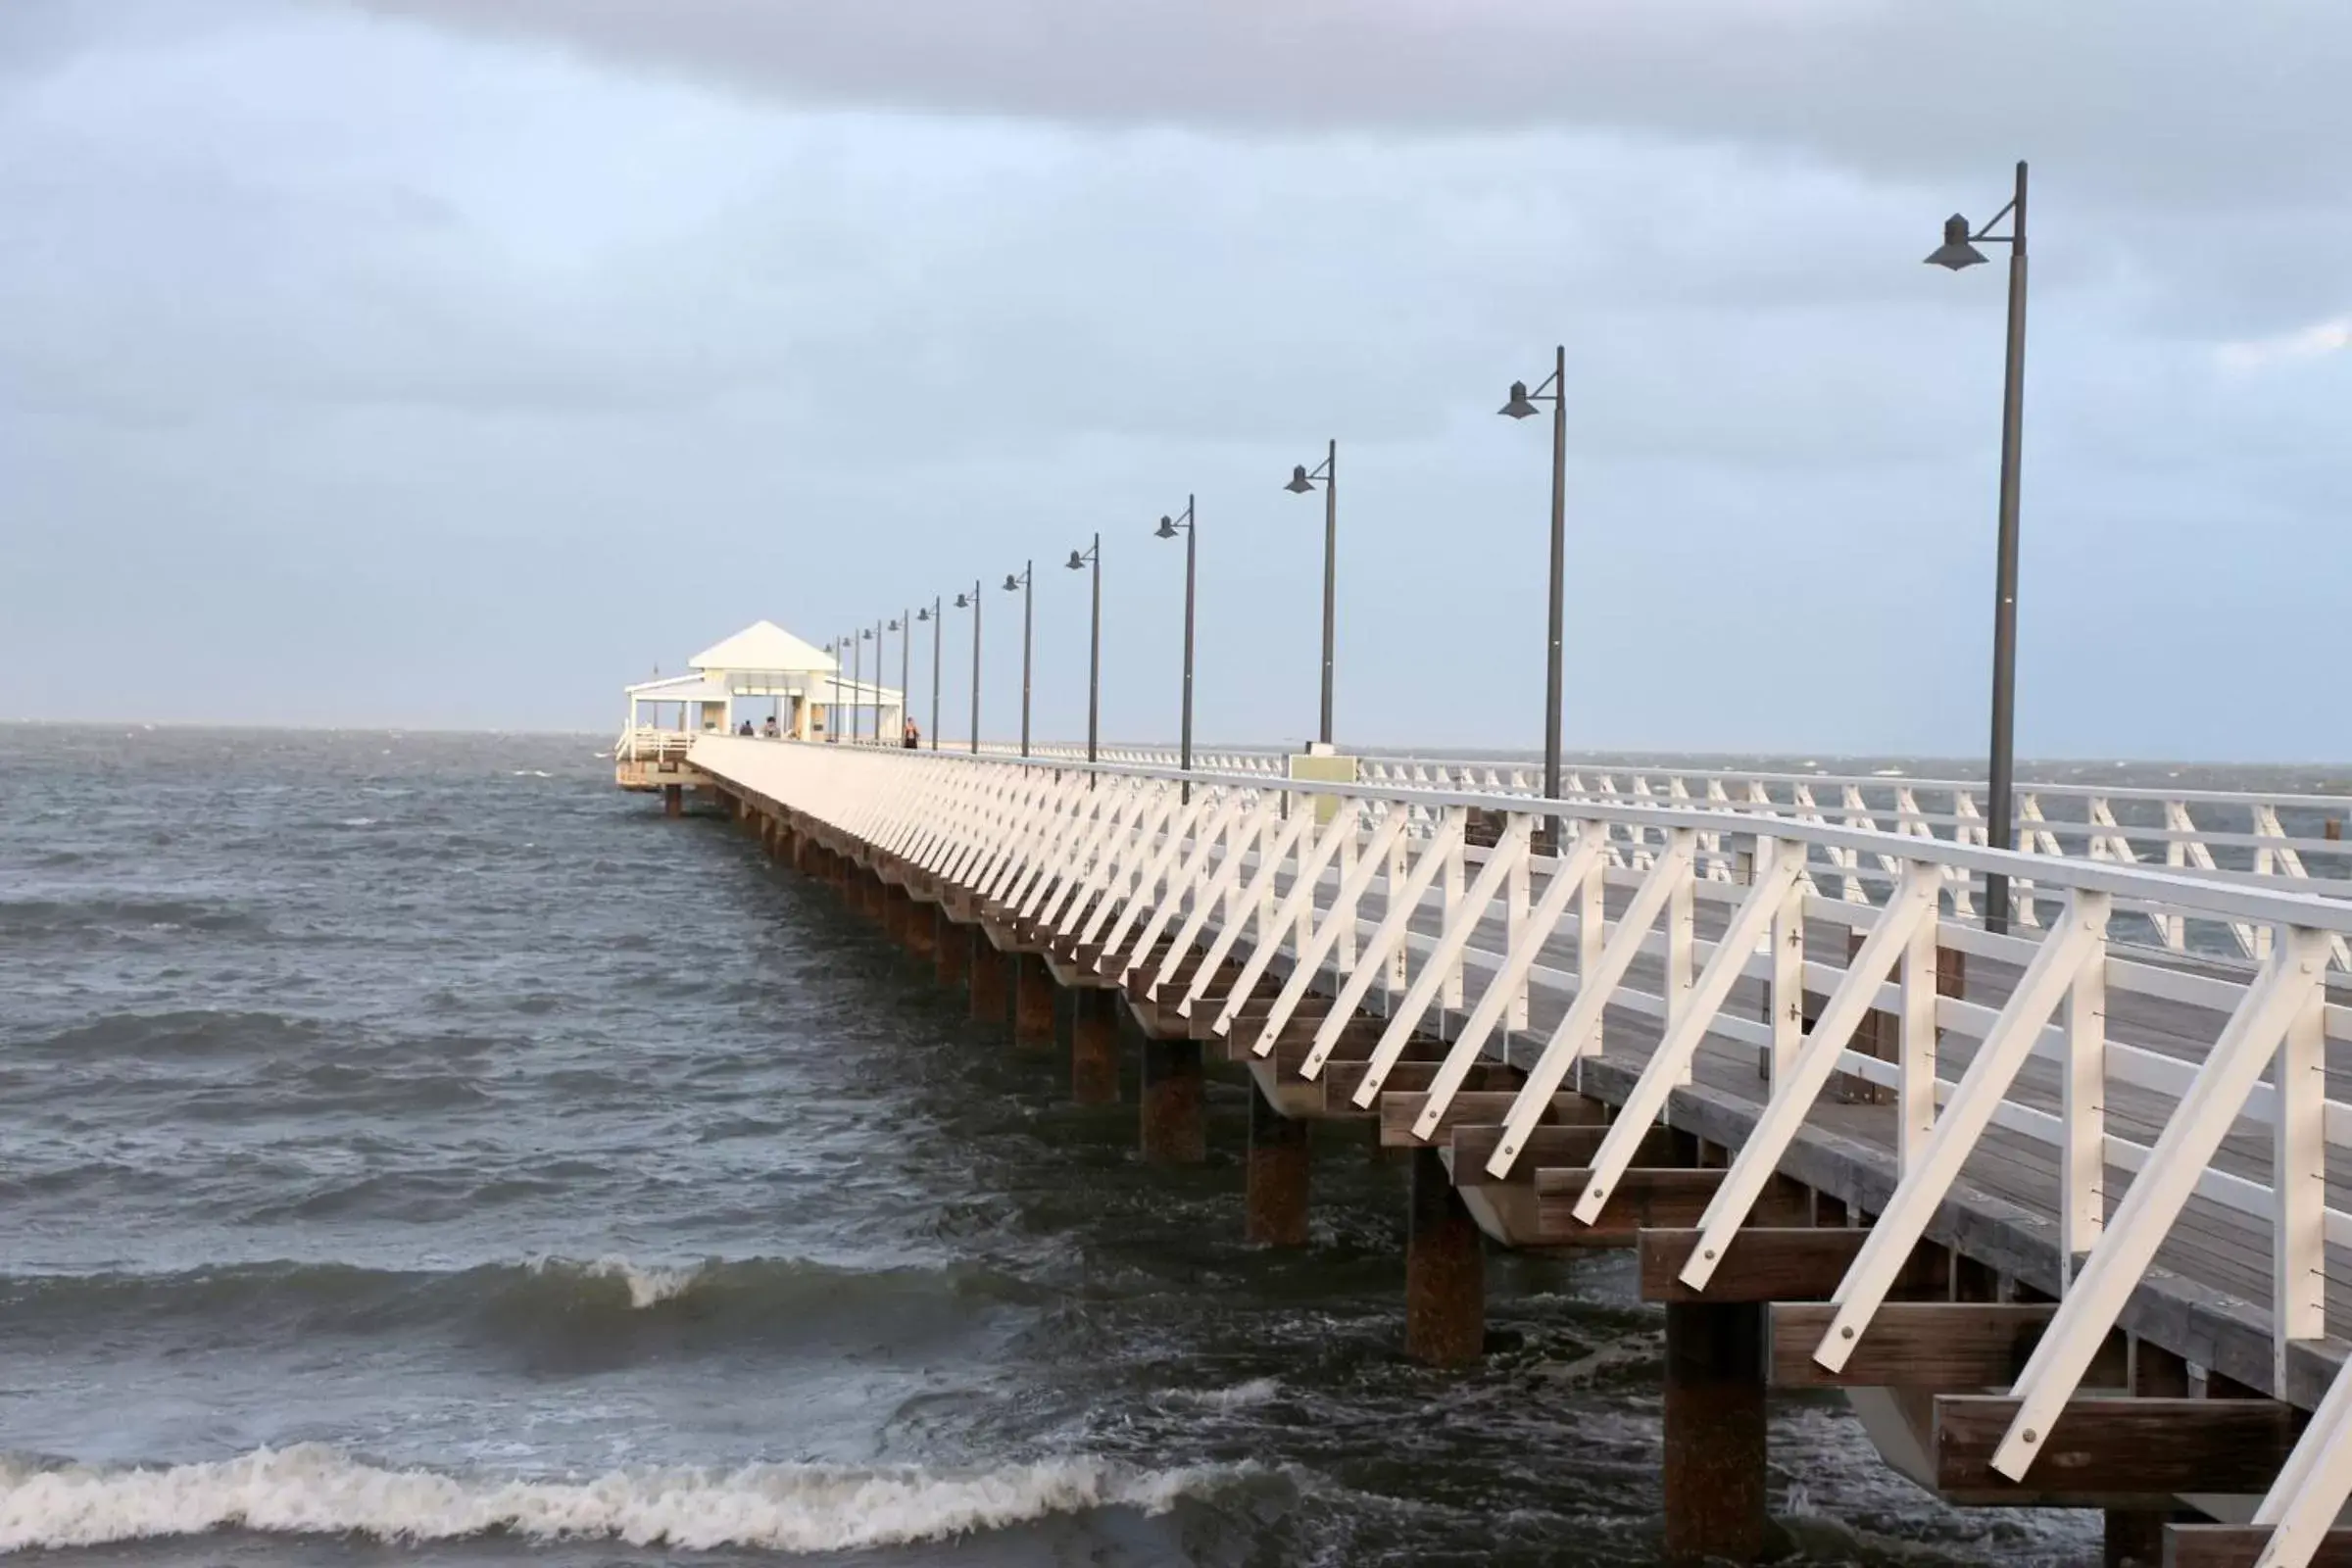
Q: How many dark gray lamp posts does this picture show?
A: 12